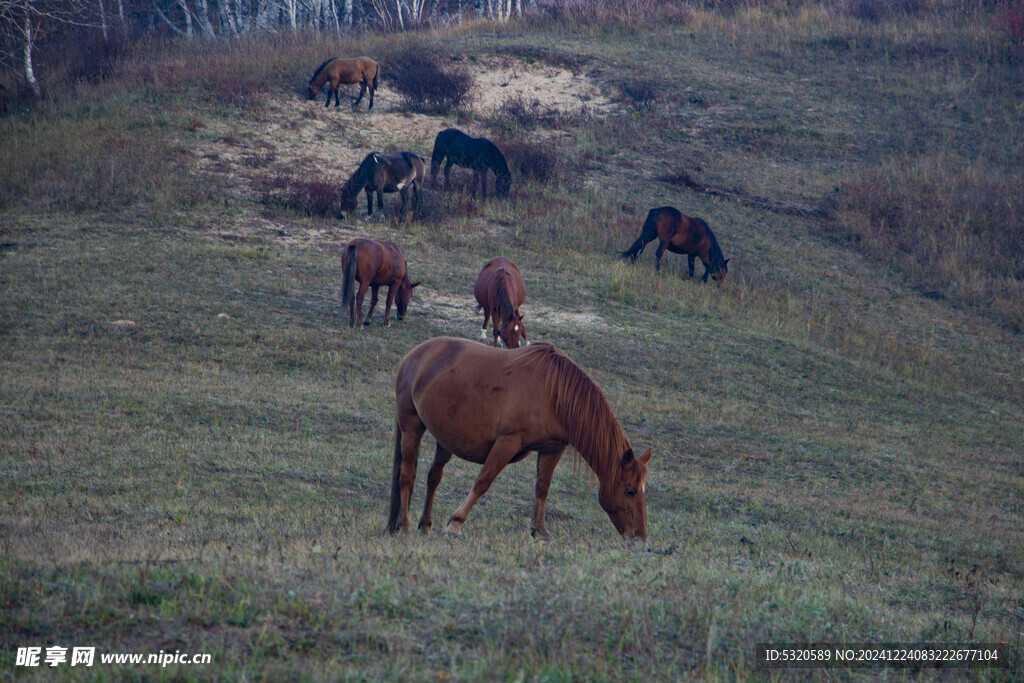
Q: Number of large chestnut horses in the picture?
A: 1